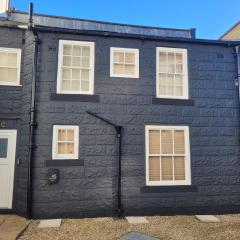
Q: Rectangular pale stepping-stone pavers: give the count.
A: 3